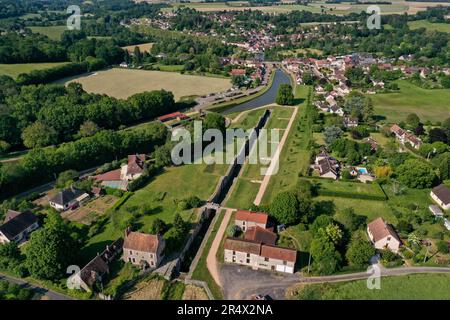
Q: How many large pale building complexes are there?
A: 1